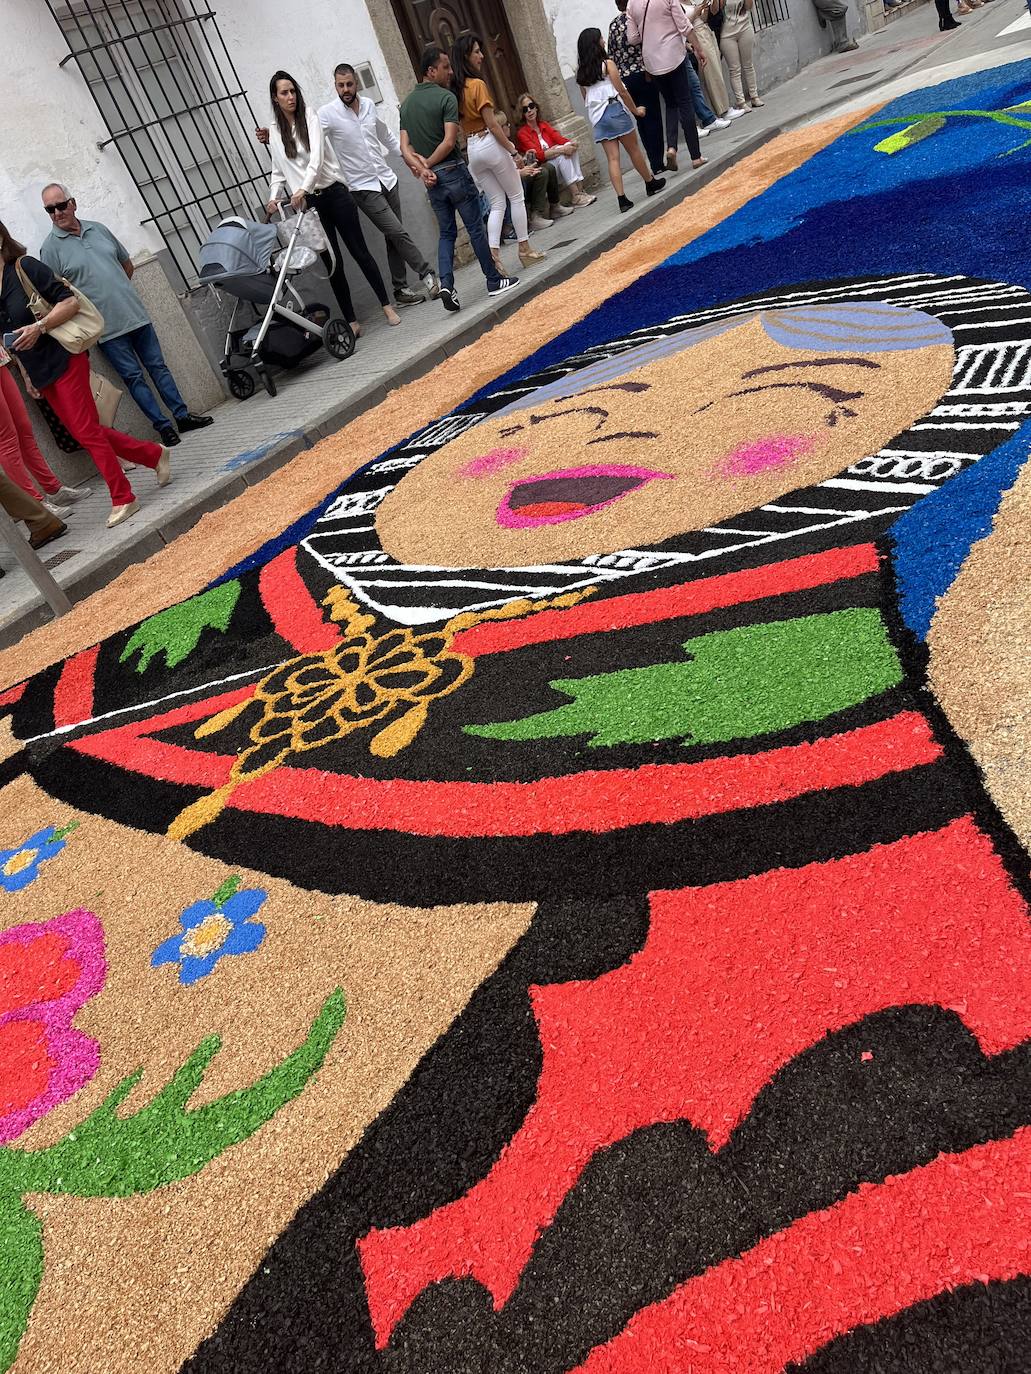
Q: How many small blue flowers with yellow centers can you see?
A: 2